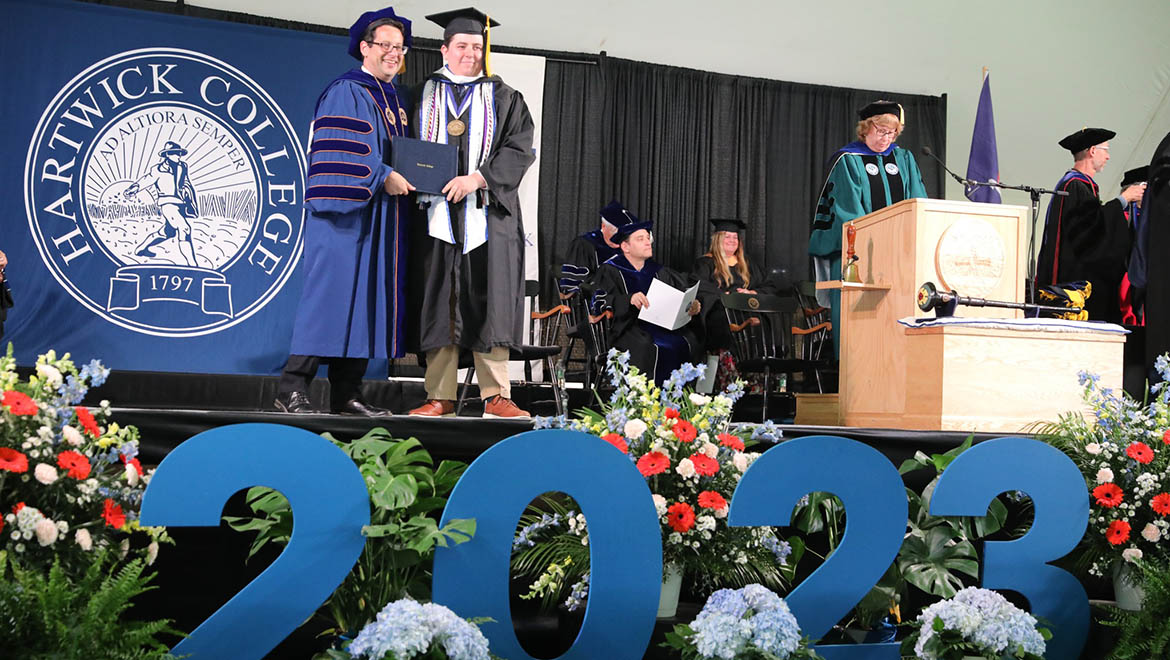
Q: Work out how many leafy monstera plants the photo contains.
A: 2